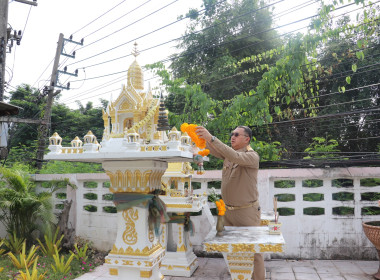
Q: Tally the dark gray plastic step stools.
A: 0